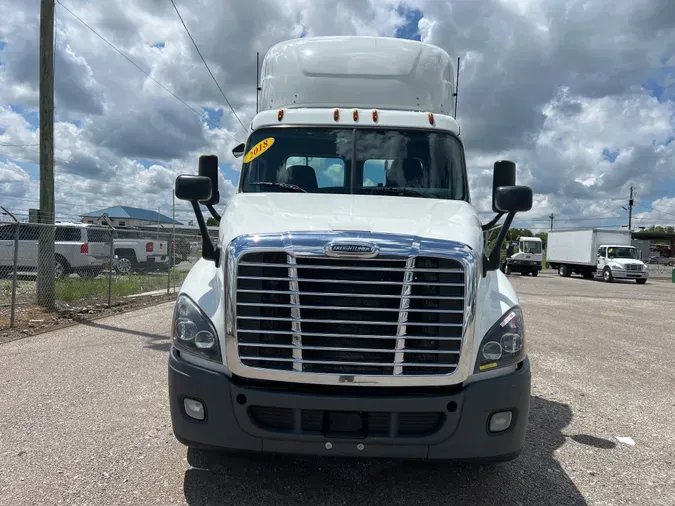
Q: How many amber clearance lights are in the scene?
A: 5